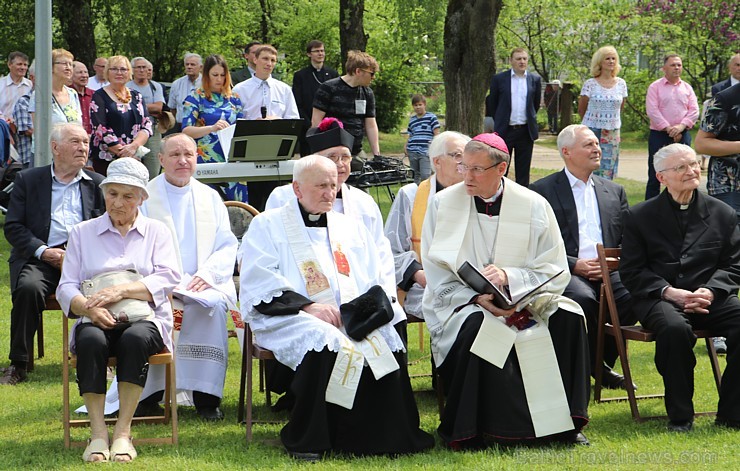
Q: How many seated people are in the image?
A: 9